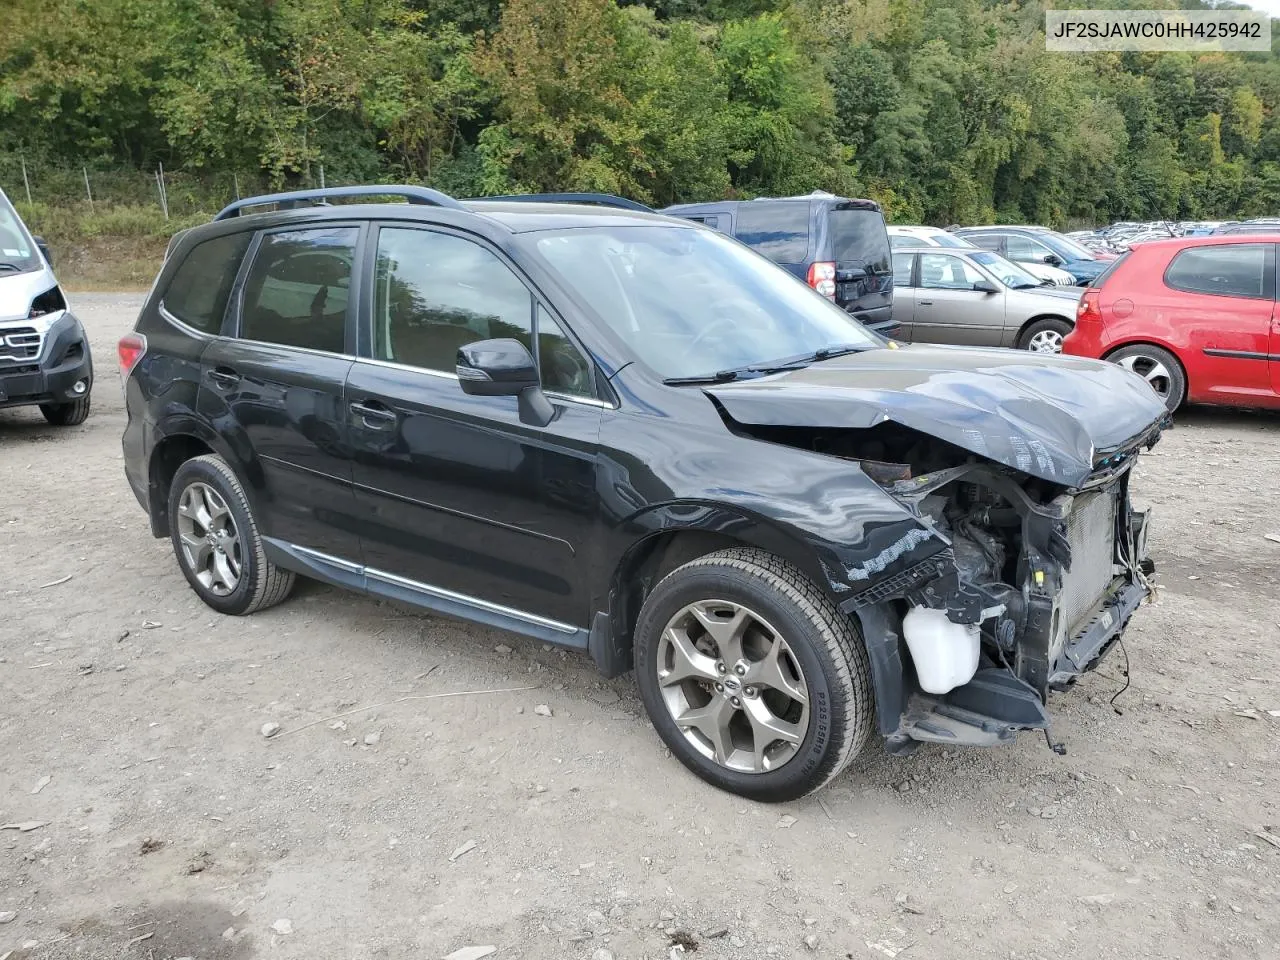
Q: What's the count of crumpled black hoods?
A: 1